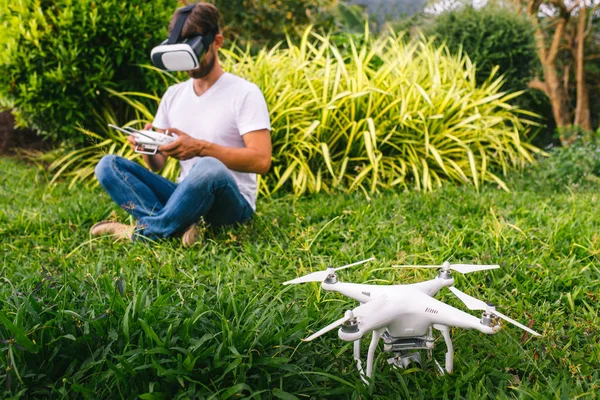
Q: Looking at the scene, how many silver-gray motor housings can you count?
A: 4